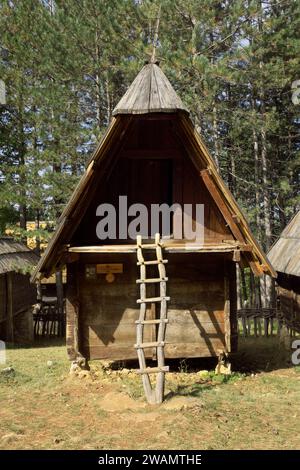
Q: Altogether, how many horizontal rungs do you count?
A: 7